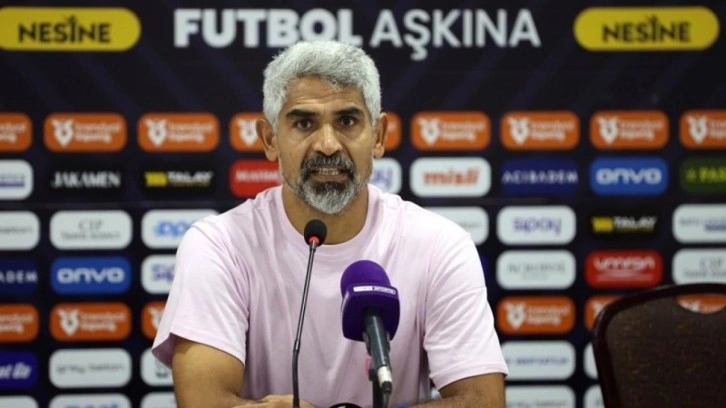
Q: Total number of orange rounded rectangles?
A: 15